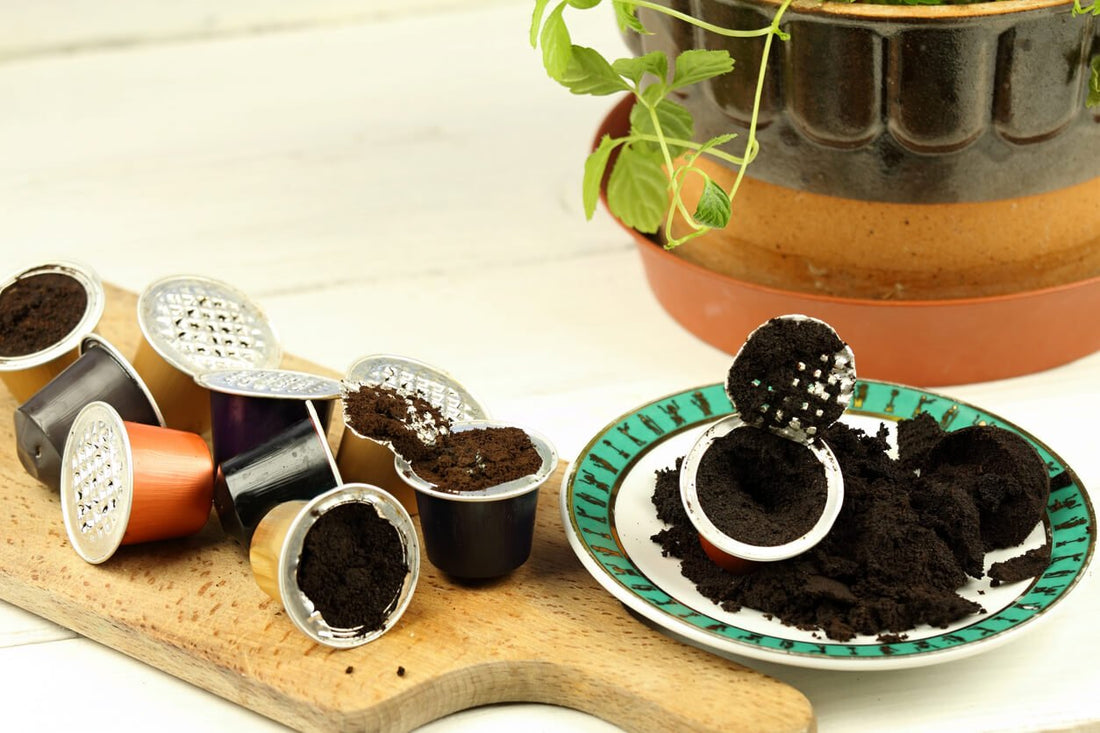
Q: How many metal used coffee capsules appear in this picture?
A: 10